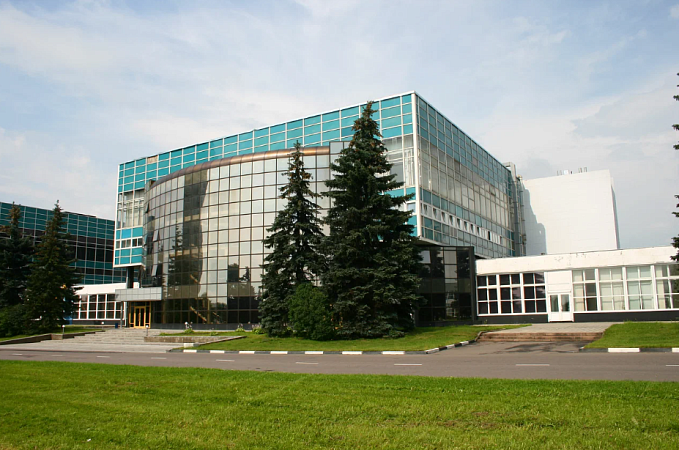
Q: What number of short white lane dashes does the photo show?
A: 9